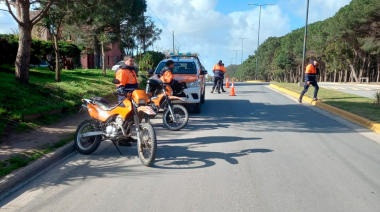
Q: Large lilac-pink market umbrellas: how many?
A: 0